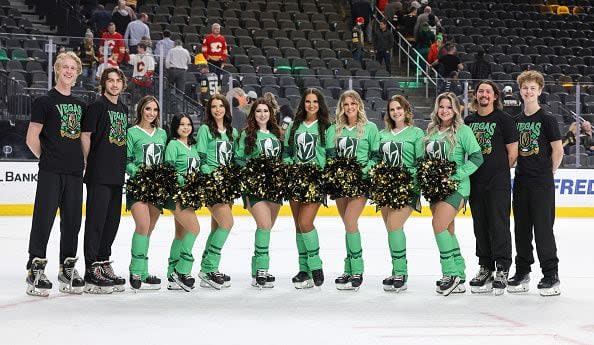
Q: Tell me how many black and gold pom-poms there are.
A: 8